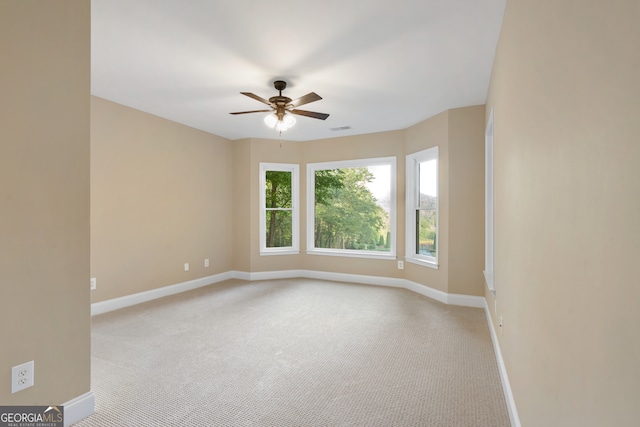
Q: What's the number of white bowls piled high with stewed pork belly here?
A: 0